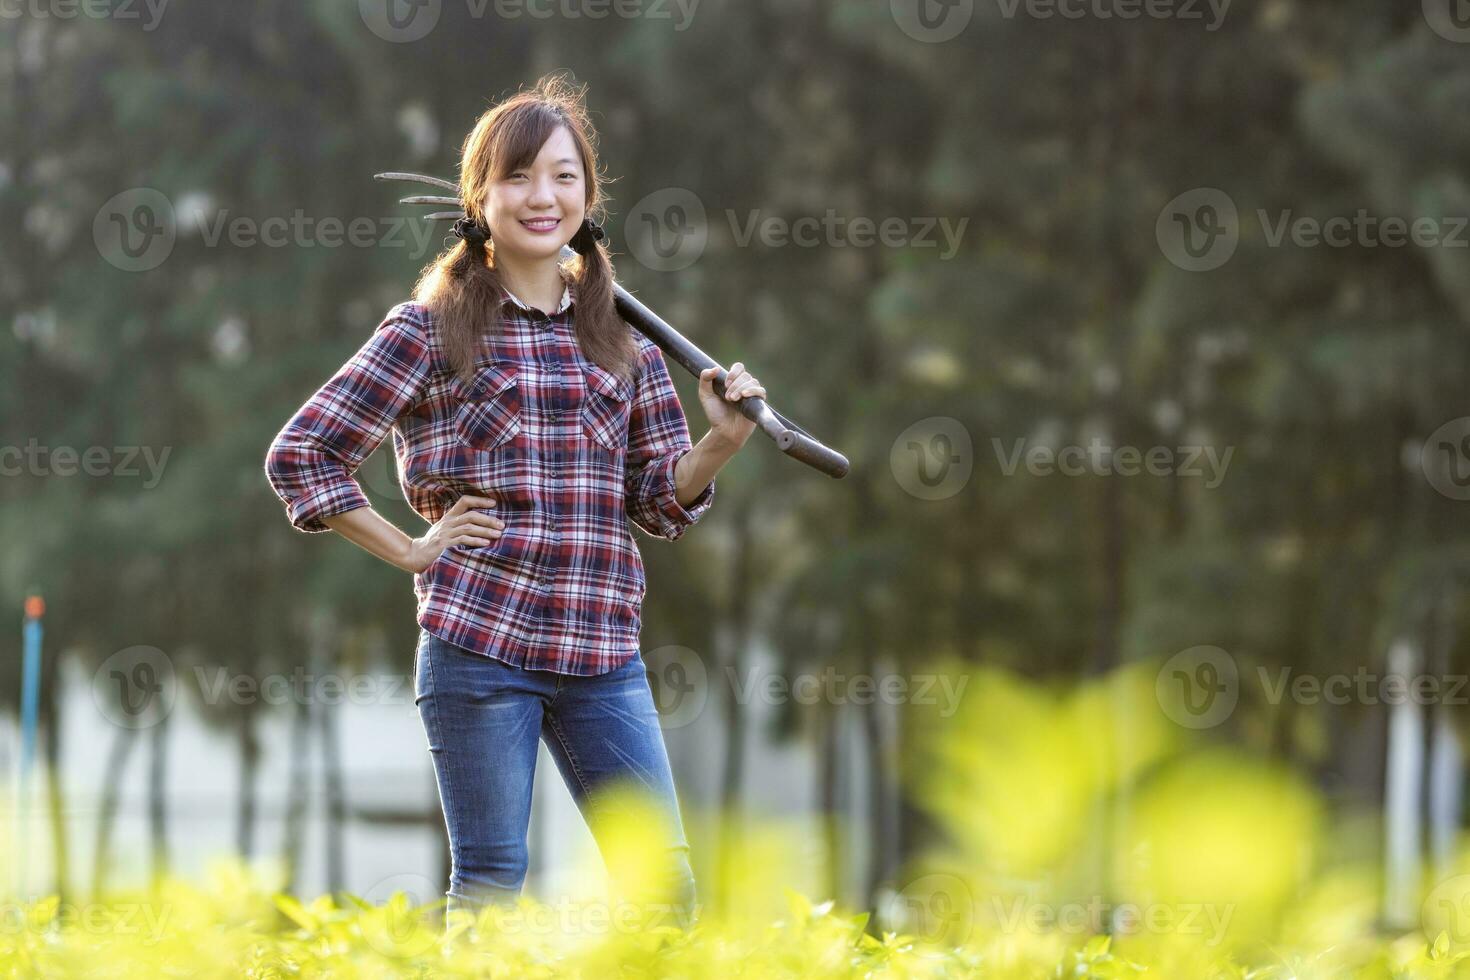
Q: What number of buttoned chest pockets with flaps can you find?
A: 2